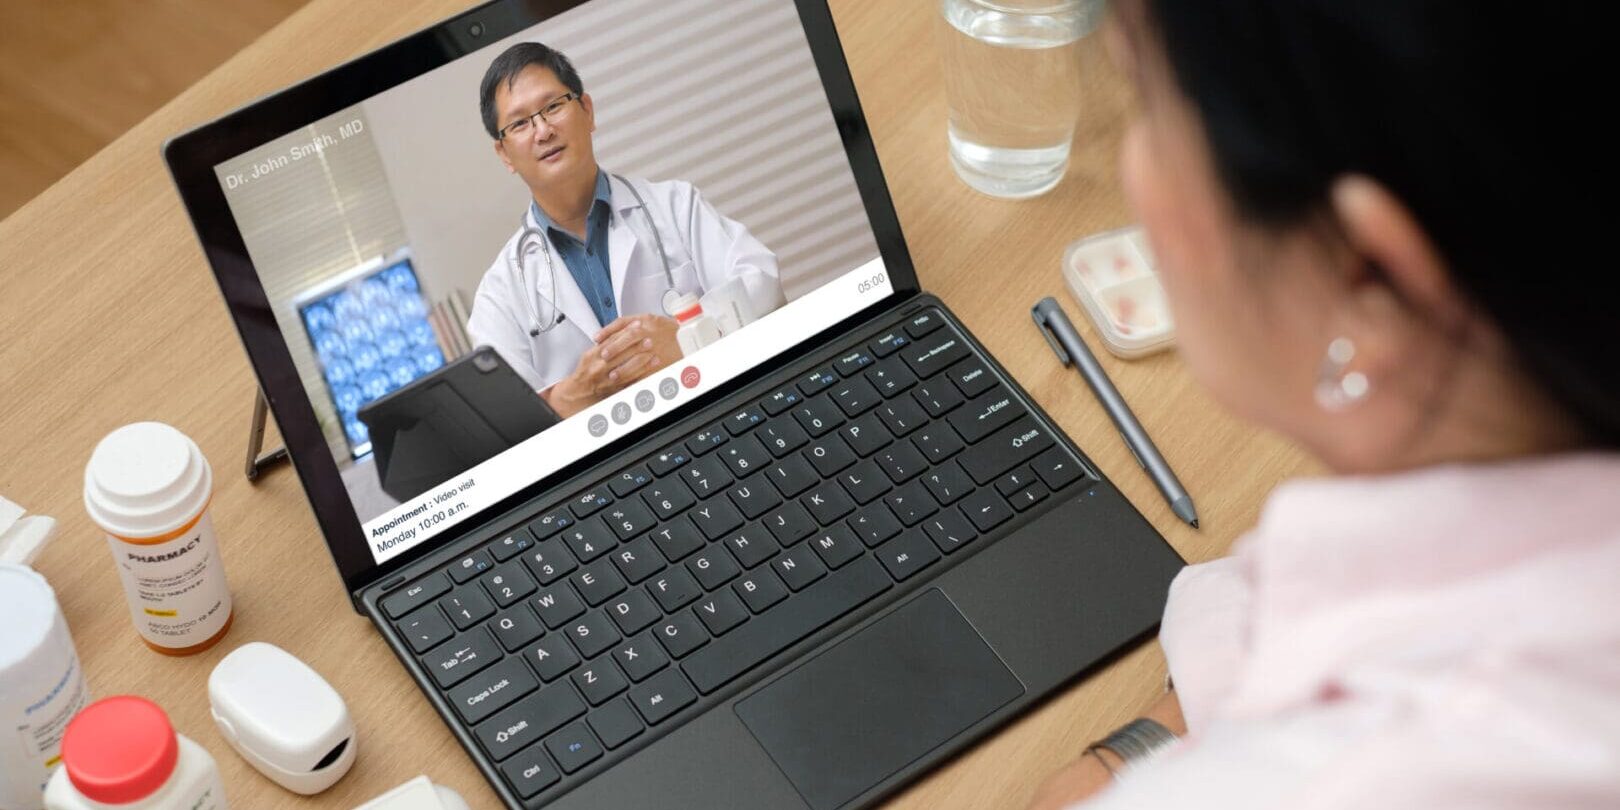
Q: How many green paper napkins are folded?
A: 0